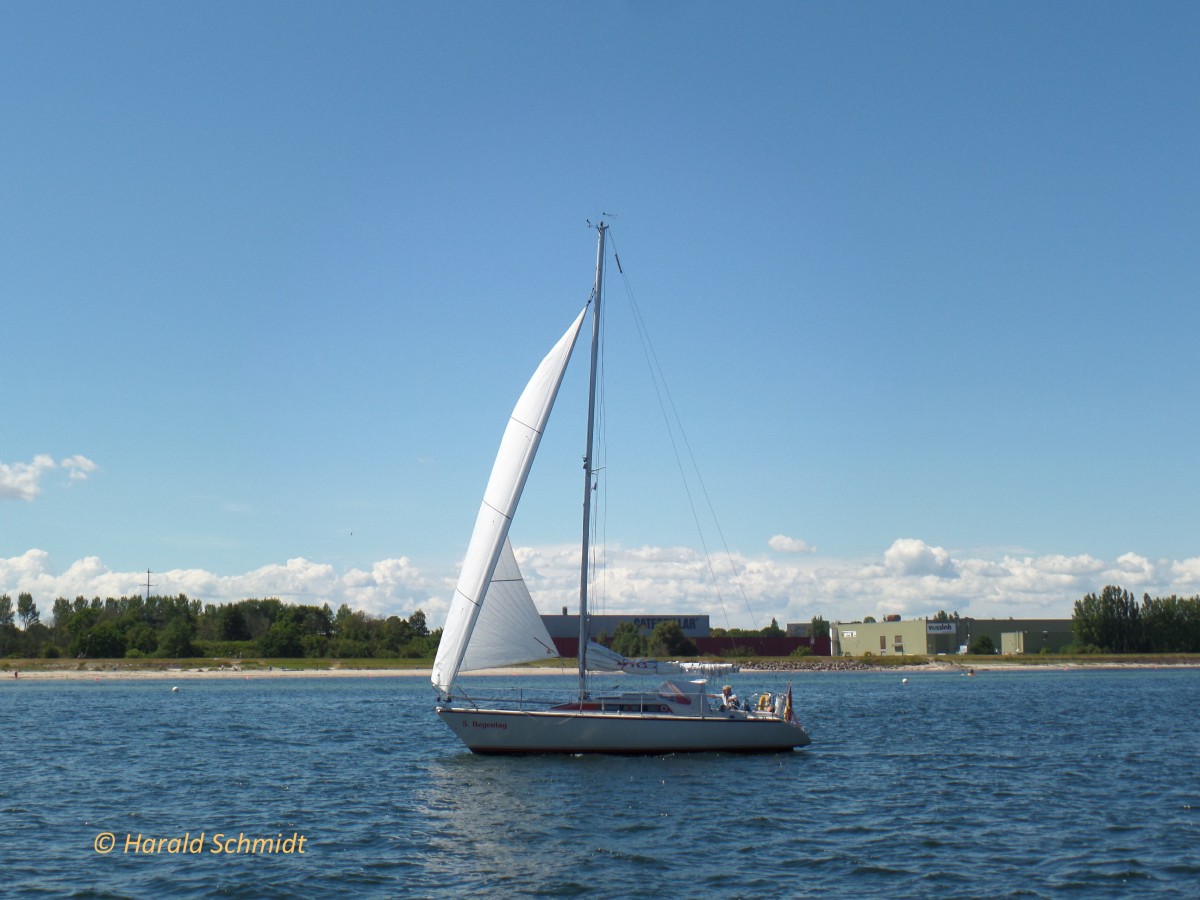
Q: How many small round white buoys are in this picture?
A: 2